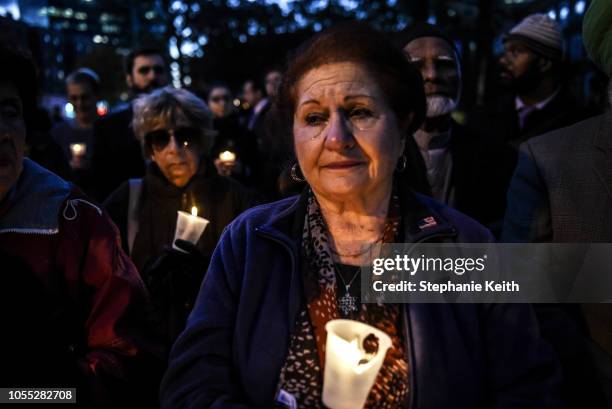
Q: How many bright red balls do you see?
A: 0